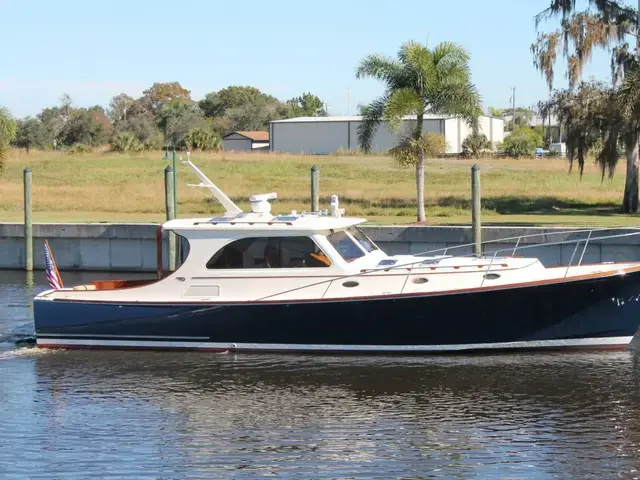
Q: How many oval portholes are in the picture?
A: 3